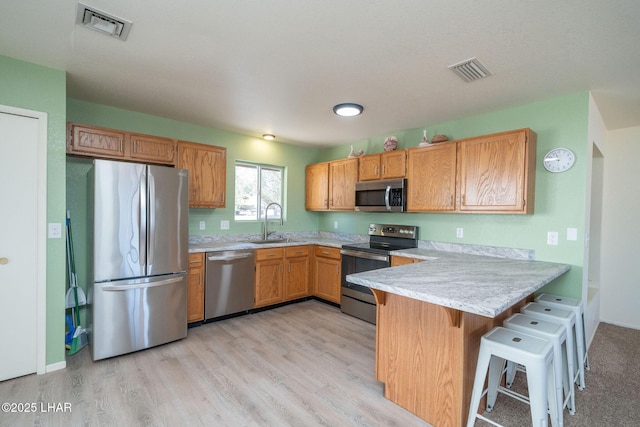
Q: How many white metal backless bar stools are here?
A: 4